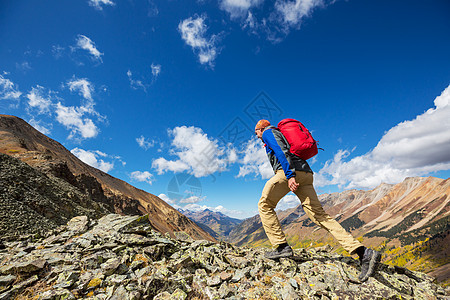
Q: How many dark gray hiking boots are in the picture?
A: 2